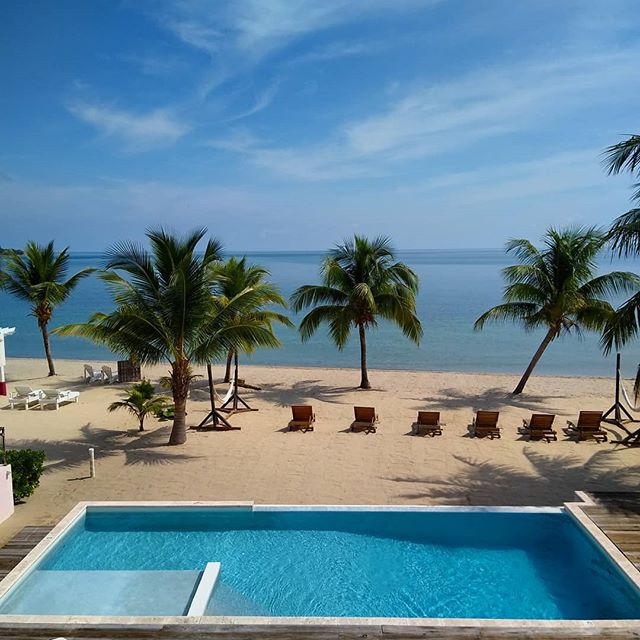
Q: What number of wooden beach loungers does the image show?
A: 6